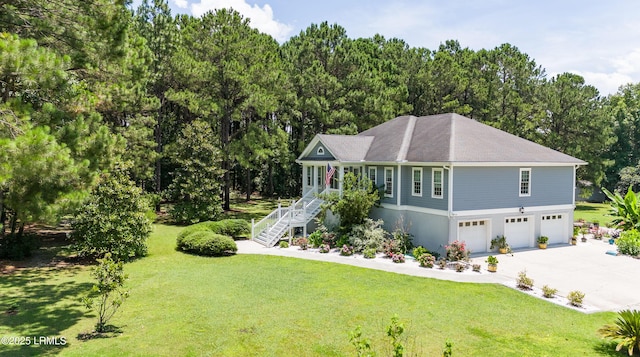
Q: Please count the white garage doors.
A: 3